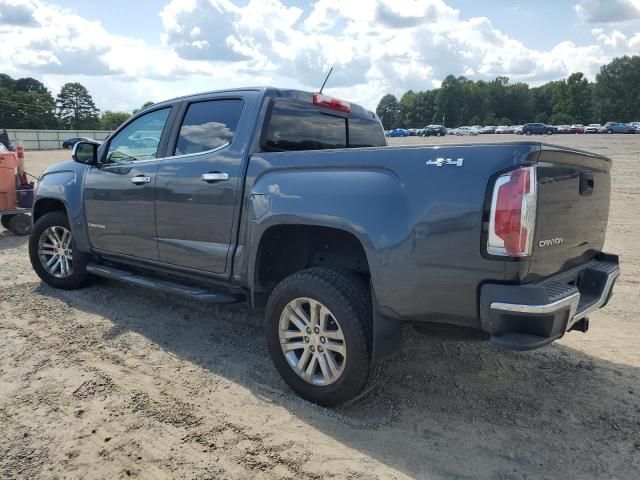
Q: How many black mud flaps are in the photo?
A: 2